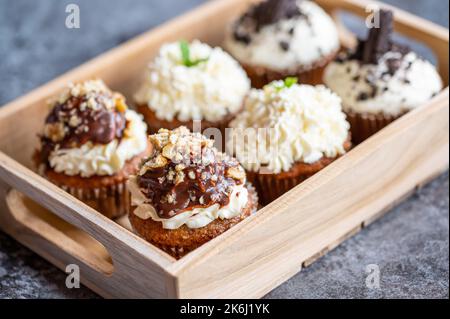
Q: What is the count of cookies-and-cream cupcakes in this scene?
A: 2